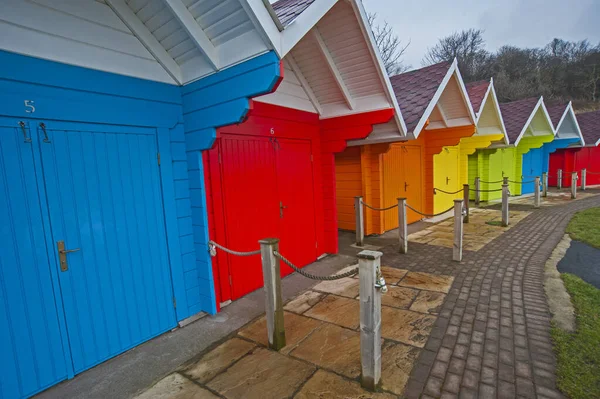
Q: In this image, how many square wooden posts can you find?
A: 14